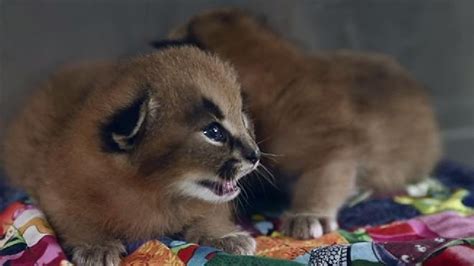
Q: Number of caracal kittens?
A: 2